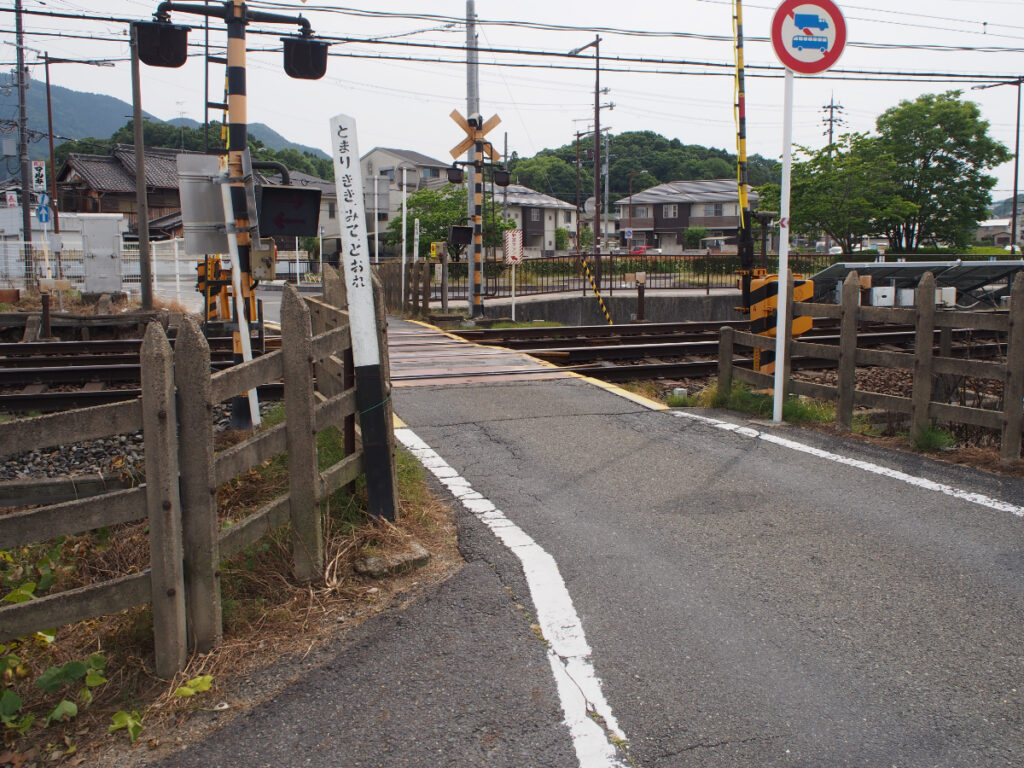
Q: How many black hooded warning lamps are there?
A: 4